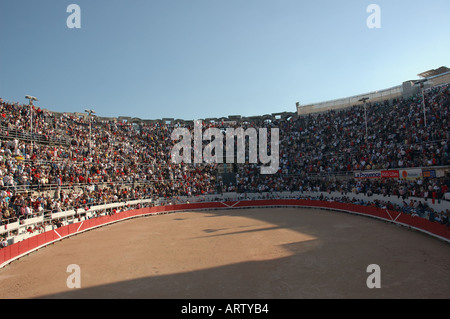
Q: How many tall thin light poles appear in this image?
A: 4